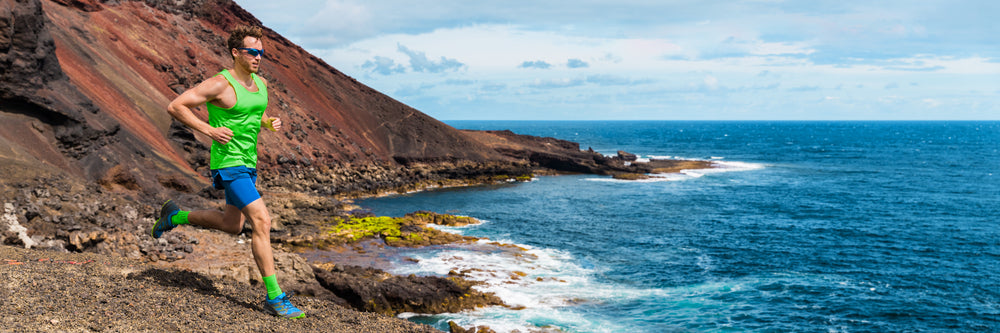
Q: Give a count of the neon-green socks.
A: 2